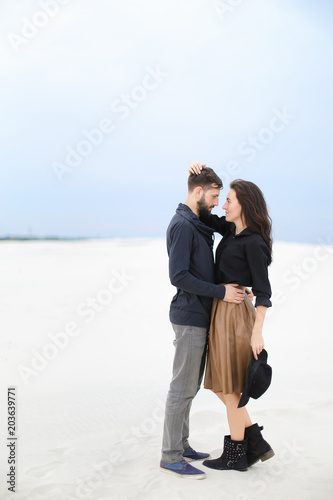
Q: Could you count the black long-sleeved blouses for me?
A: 1